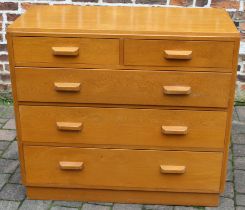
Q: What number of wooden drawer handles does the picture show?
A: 8